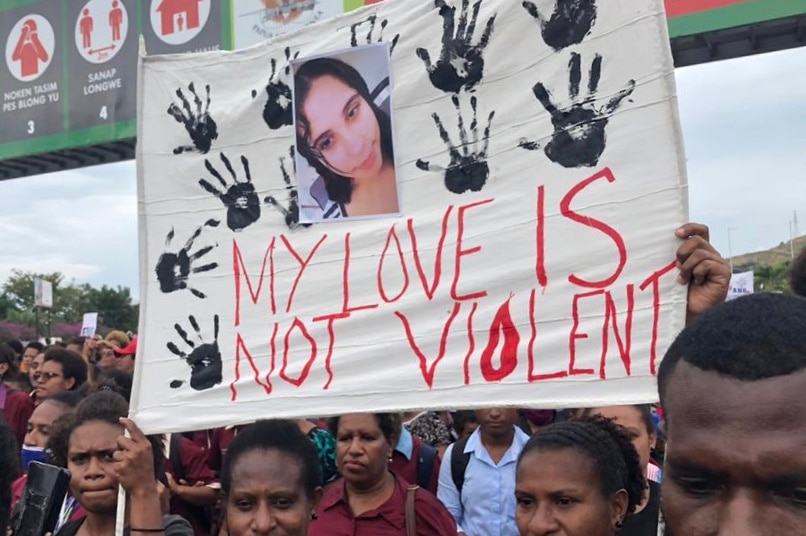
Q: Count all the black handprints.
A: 11